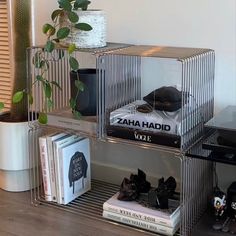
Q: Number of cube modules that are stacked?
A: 3